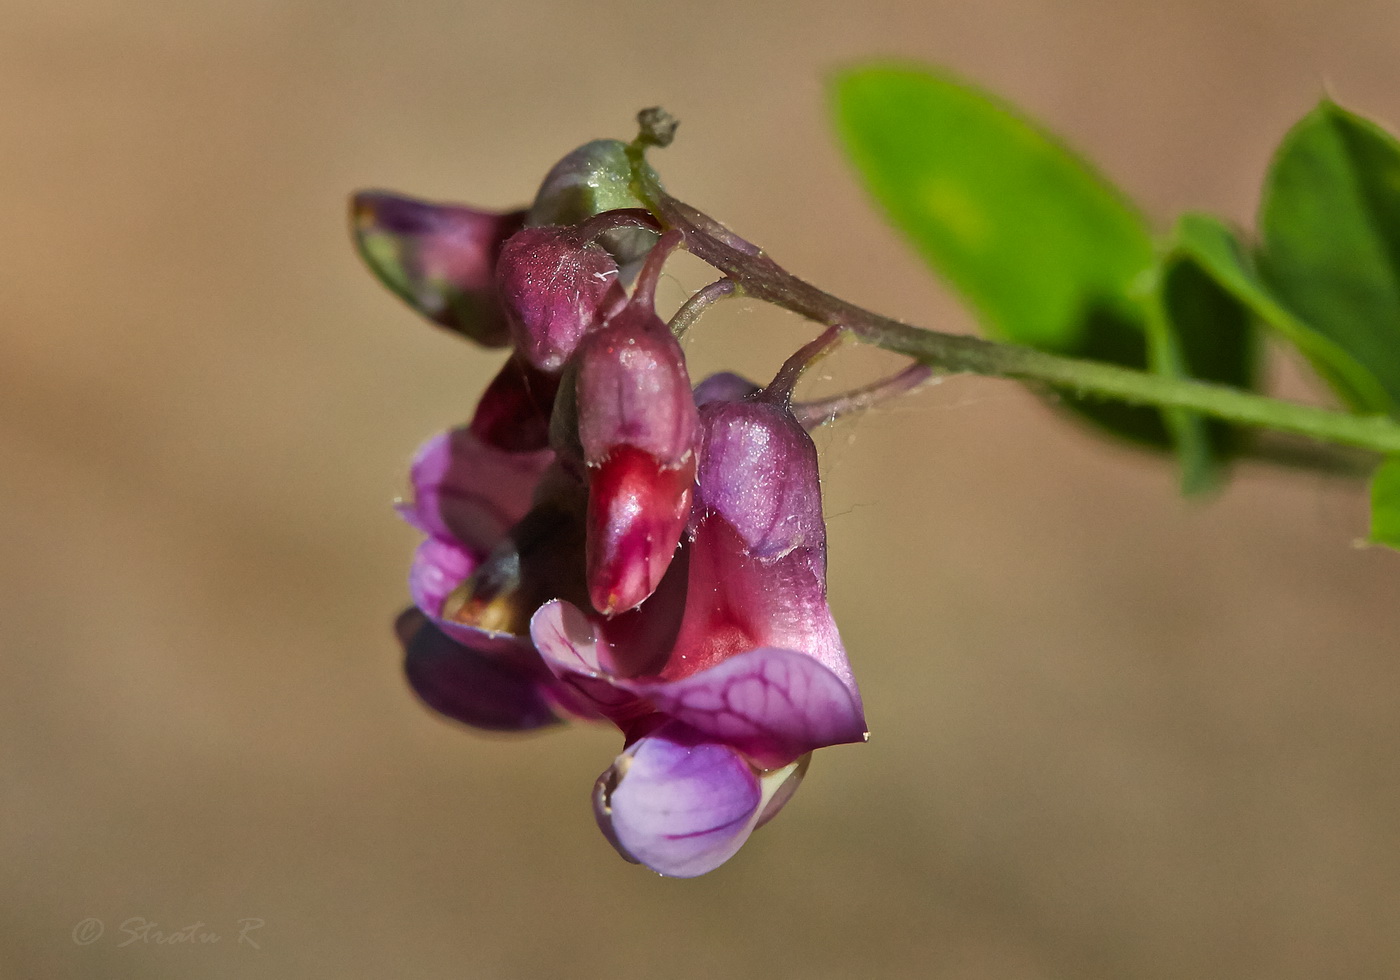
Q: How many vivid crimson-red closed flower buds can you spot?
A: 1